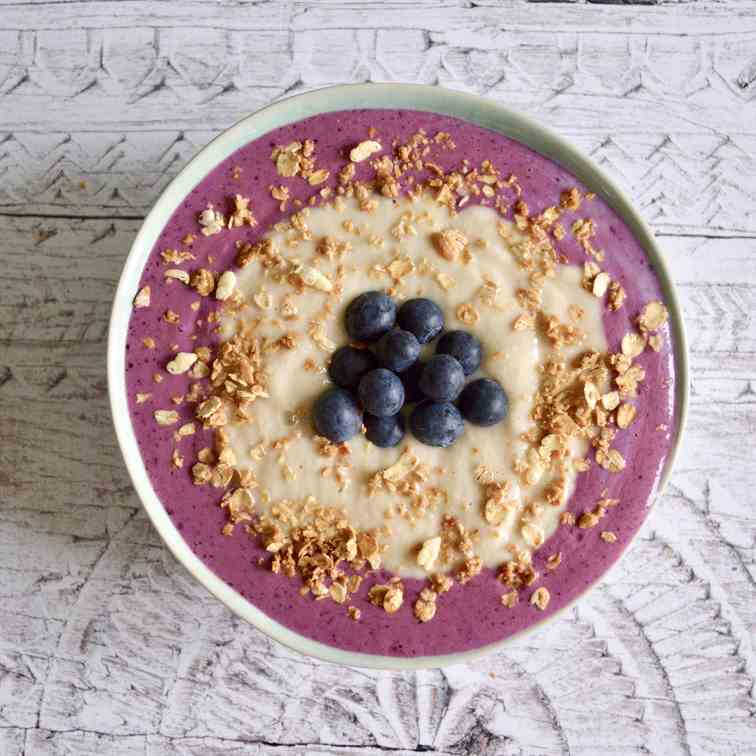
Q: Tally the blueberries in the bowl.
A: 12